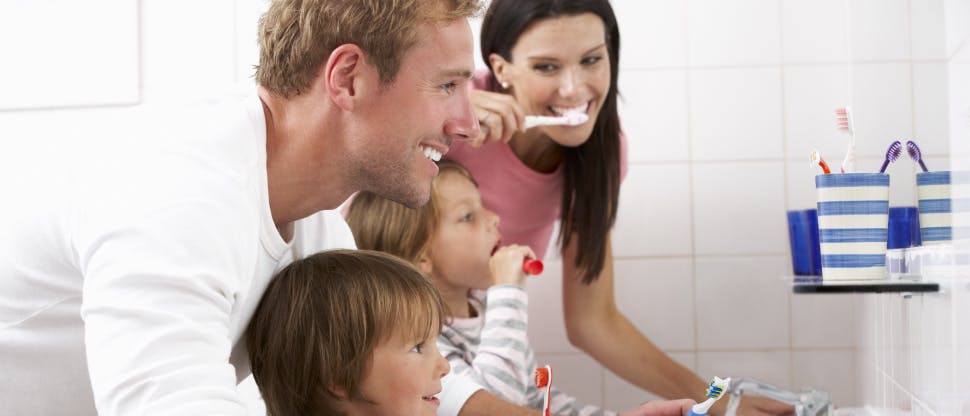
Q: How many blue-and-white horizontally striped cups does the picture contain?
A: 2